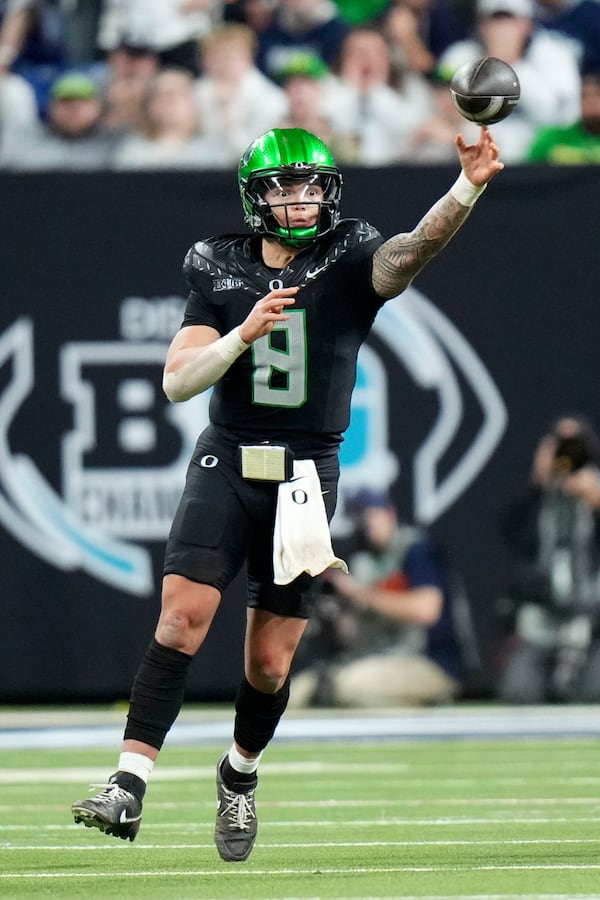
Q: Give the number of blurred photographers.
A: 2